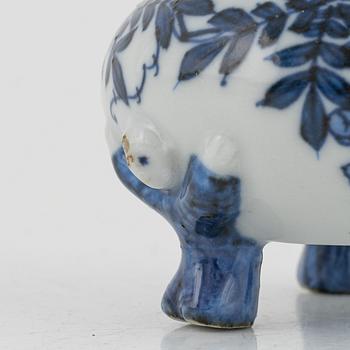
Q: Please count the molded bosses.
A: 2